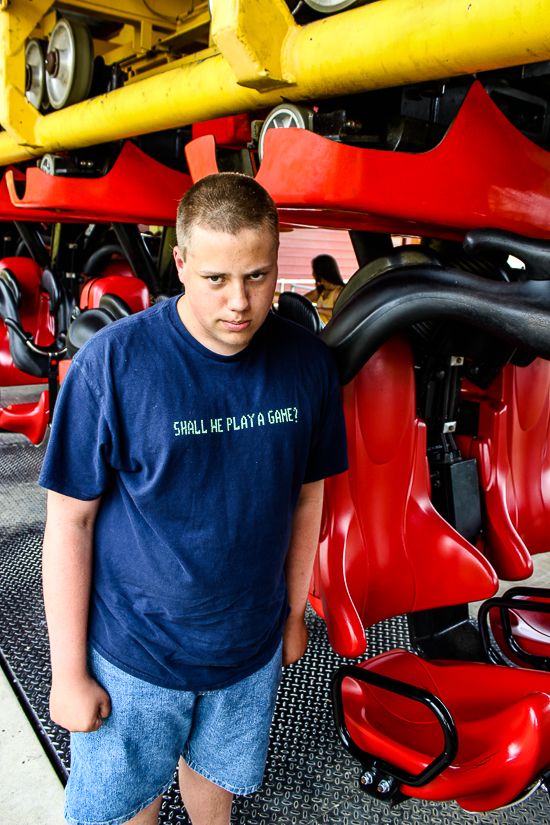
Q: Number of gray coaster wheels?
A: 5